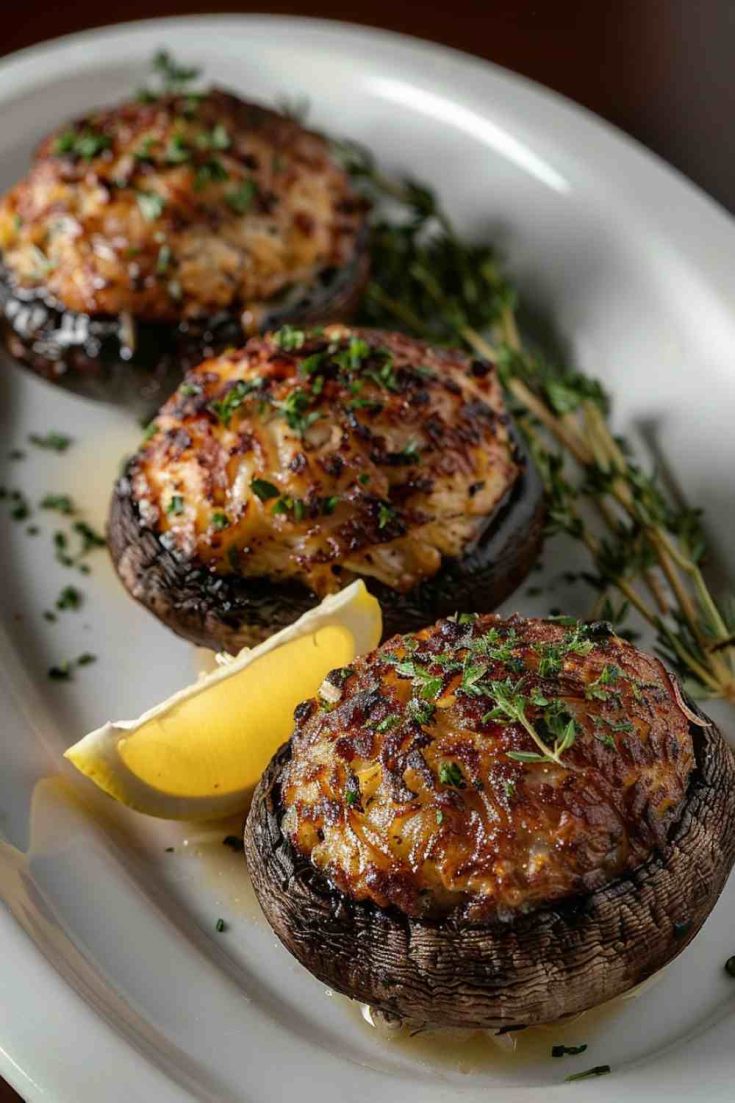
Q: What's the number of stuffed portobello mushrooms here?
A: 3